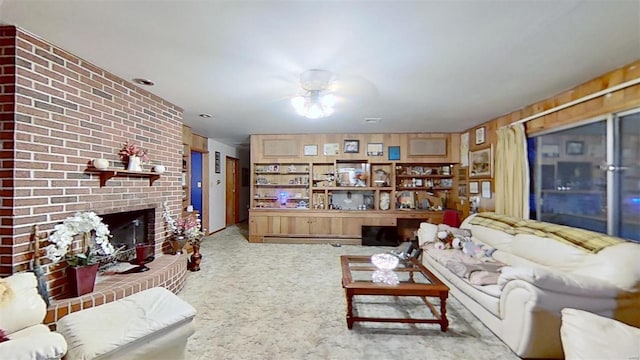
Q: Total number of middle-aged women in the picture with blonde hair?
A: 0